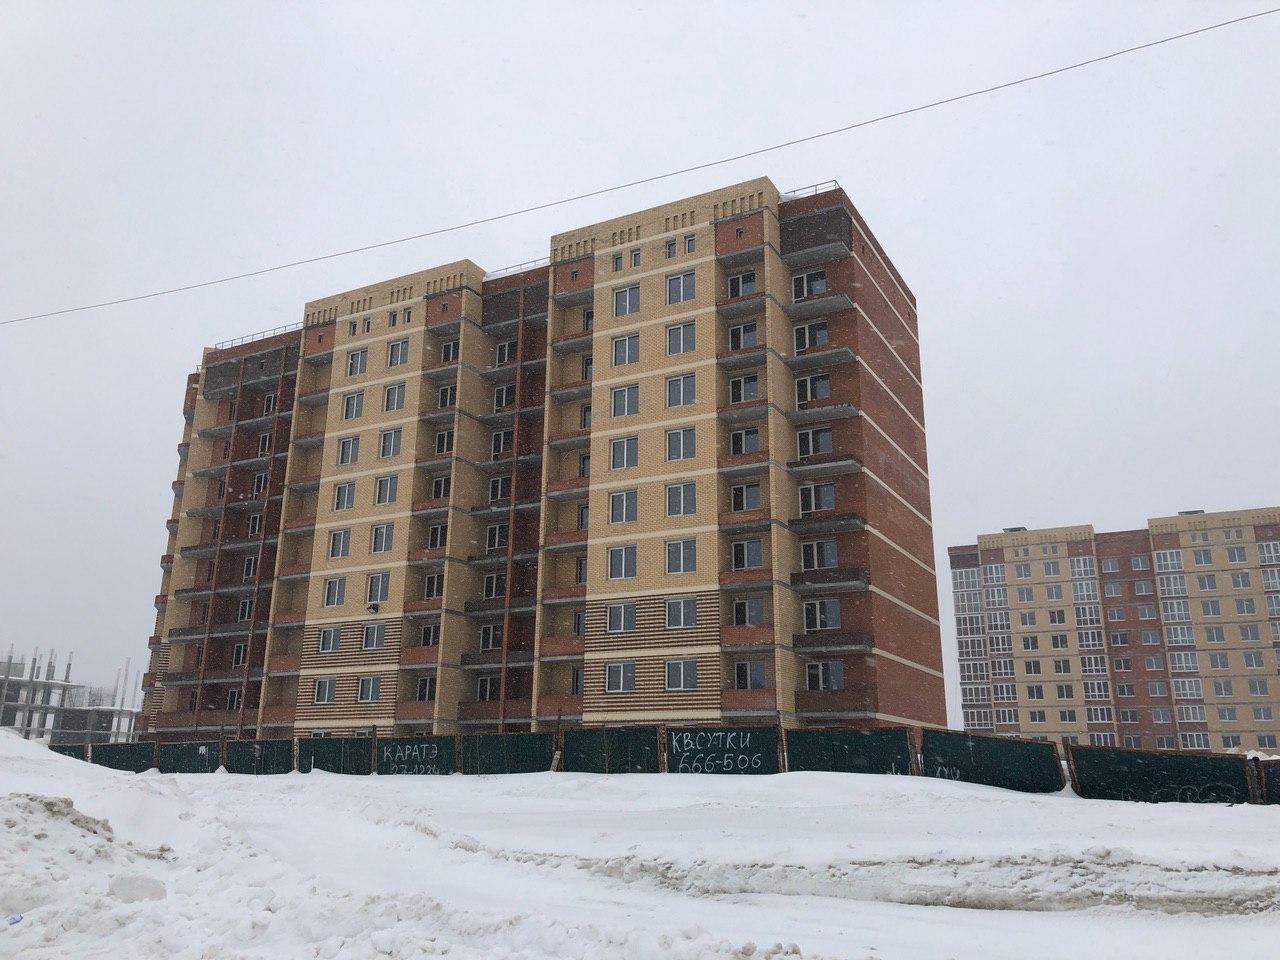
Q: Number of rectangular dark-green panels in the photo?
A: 13